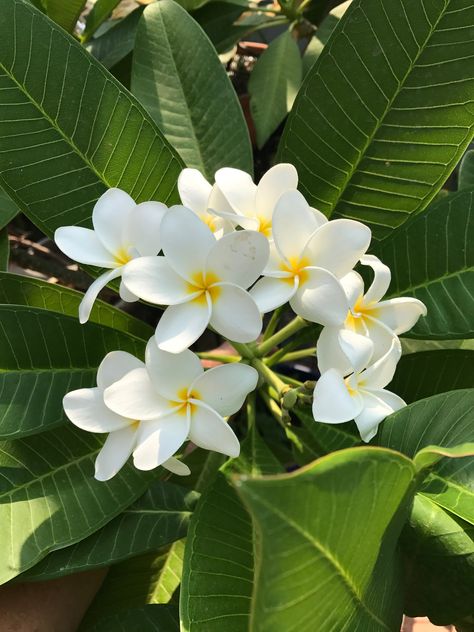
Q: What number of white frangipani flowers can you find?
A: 9